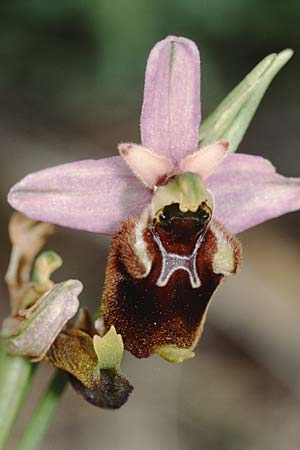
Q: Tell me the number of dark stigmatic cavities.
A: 1